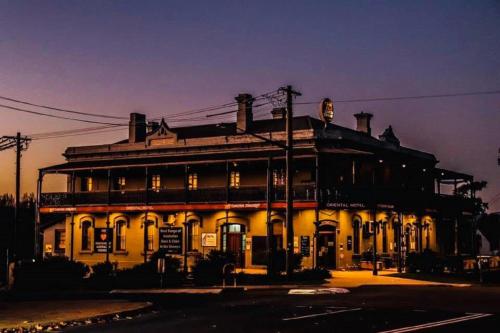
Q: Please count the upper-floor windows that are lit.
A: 6